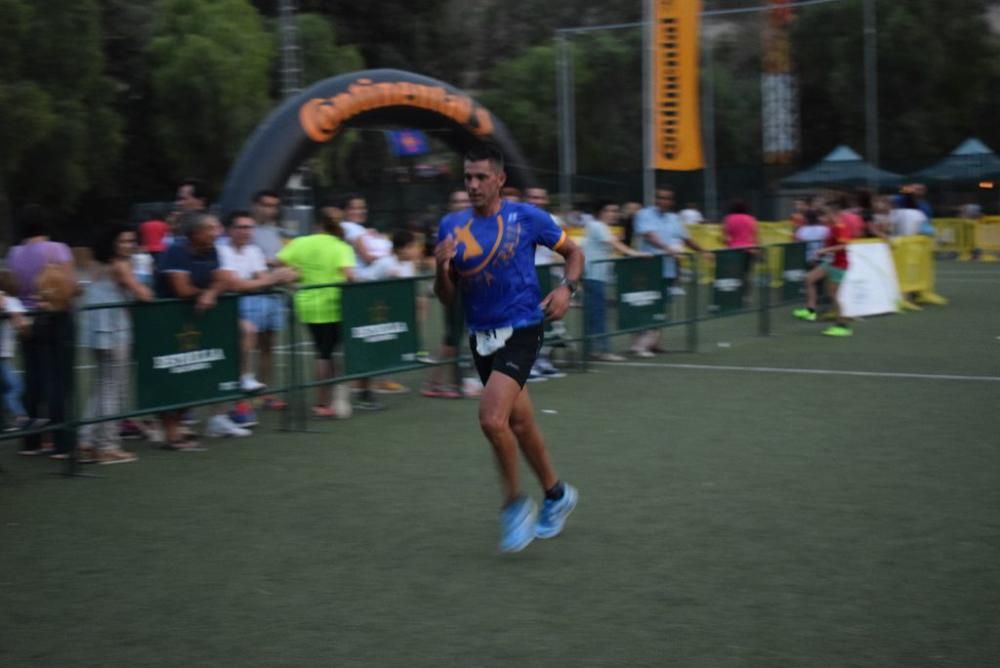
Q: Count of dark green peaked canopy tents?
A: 2